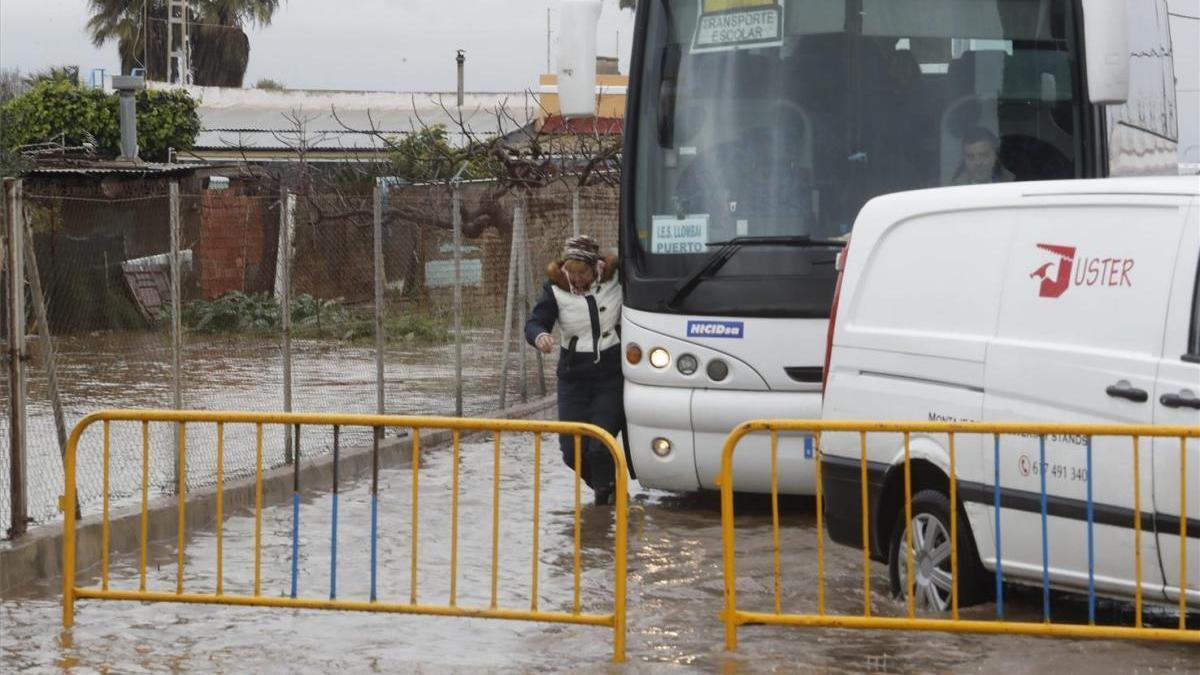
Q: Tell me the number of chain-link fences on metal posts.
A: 1